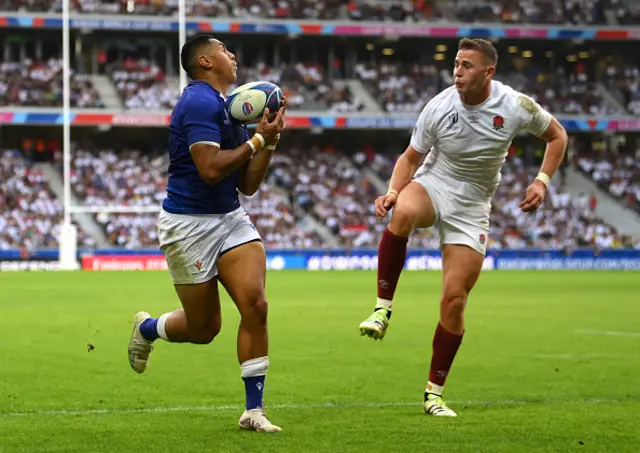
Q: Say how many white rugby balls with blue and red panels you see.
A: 1